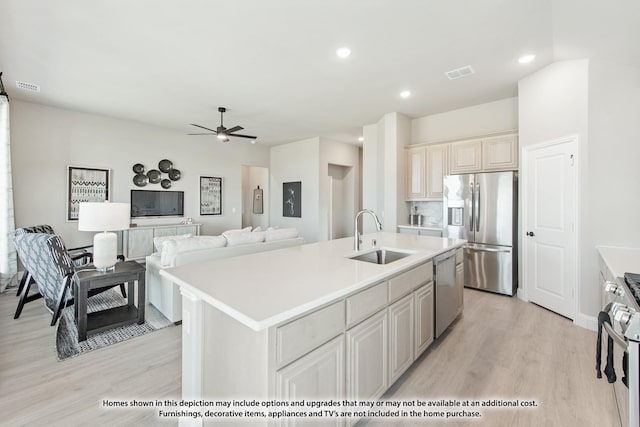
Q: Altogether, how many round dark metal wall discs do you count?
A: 6